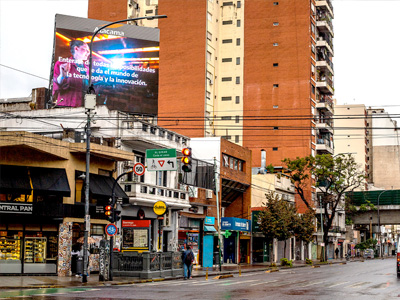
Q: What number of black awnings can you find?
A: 3